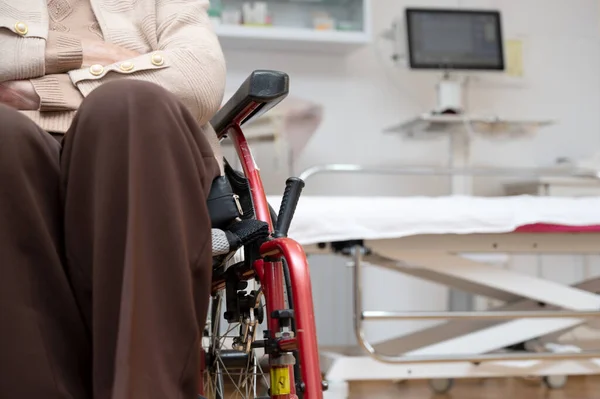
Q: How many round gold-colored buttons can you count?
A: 4